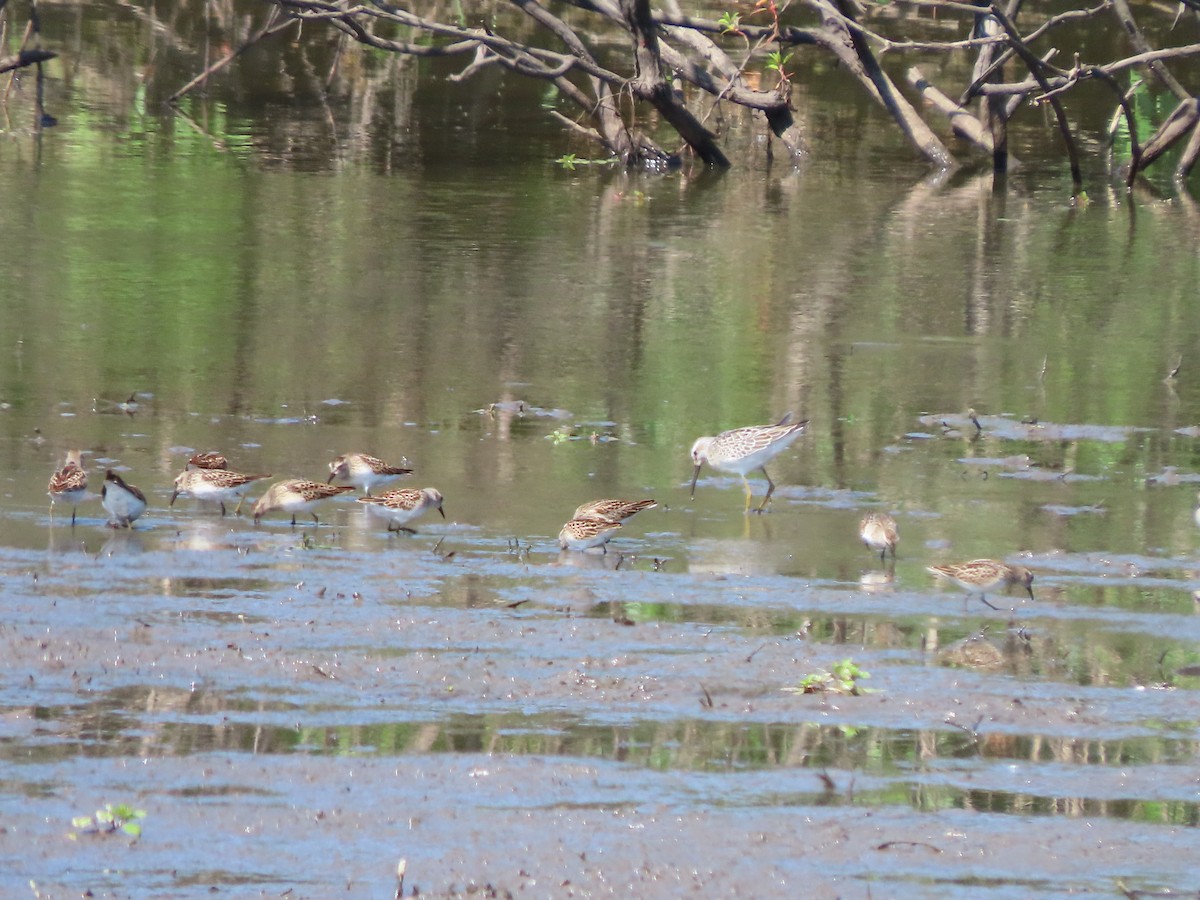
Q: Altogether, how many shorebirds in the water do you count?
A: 12